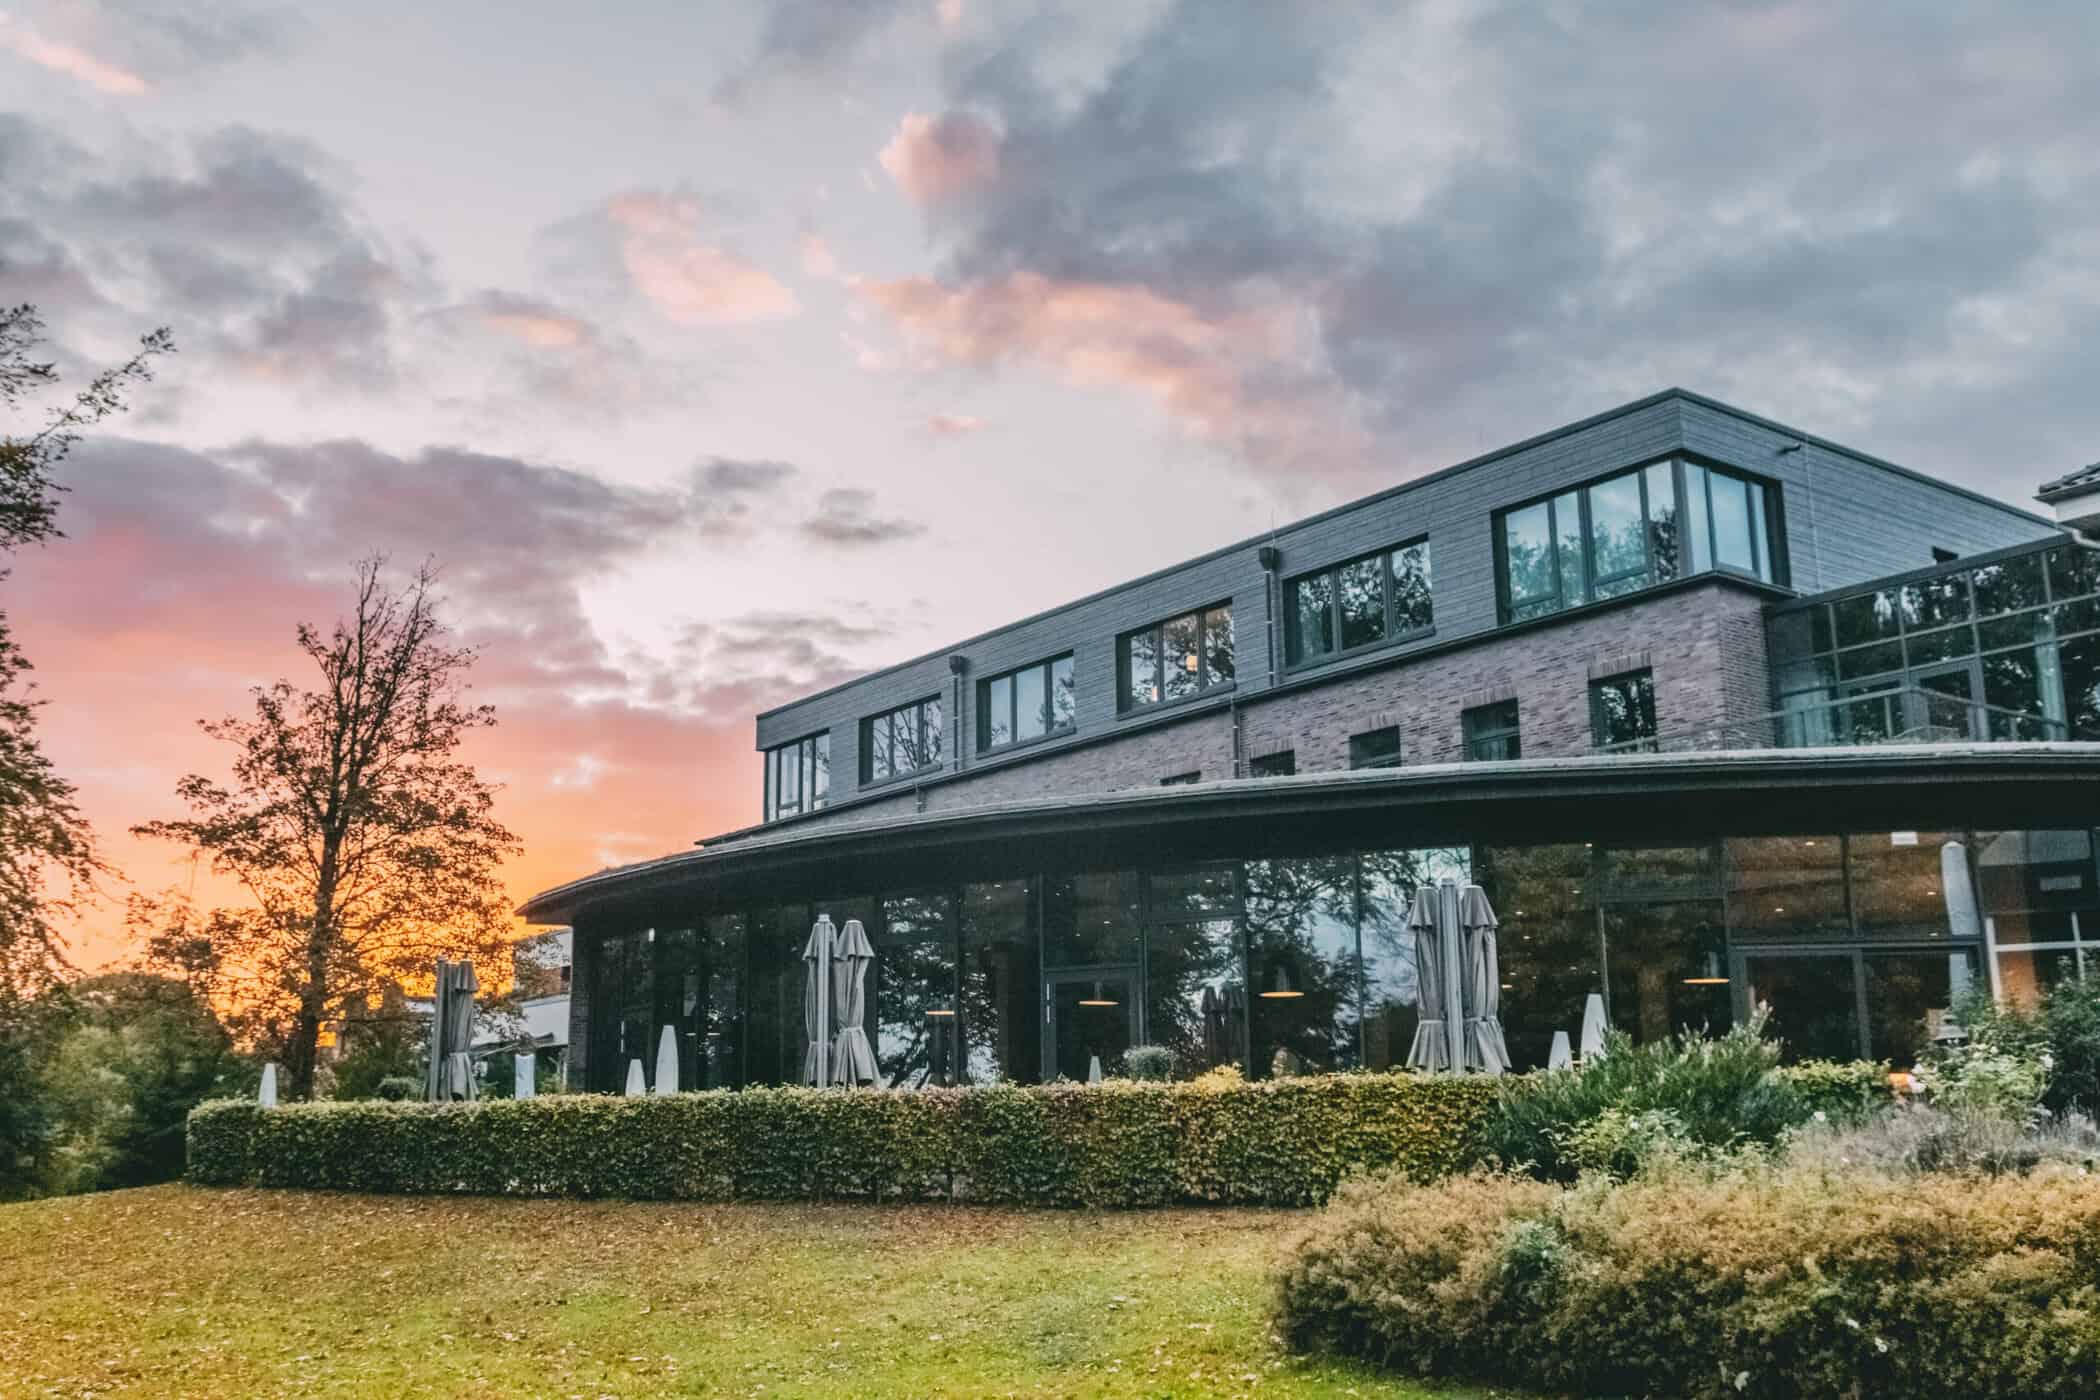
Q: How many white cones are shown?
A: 6